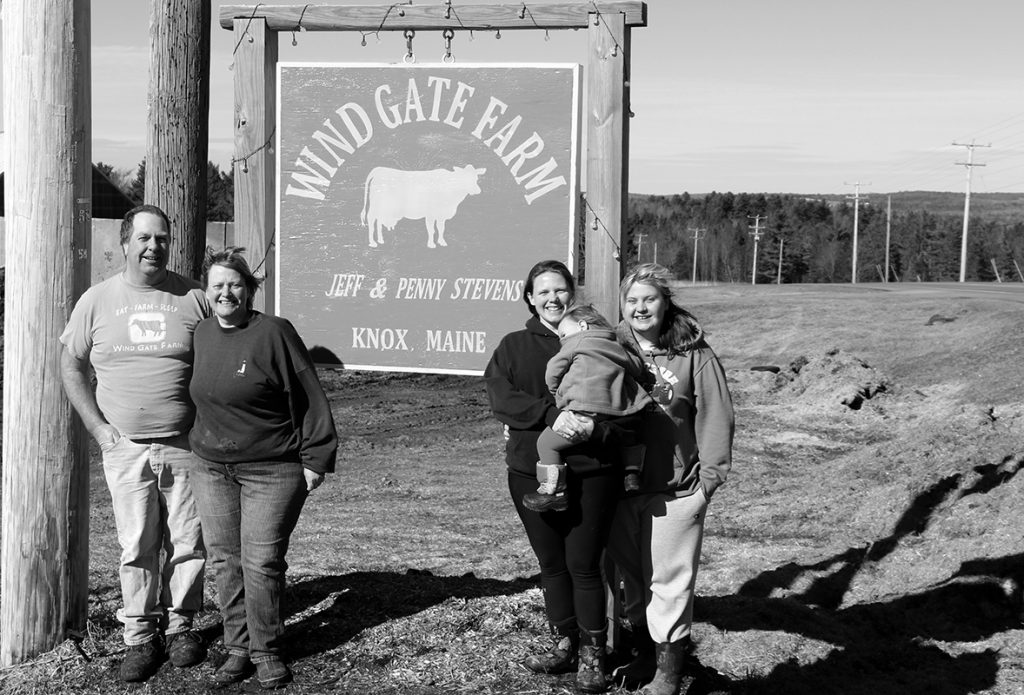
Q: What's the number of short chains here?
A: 2